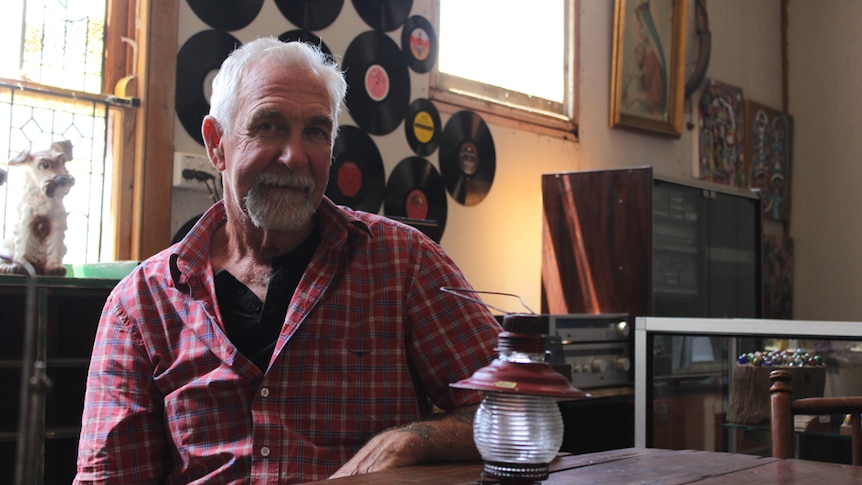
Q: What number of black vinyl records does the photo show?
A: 12